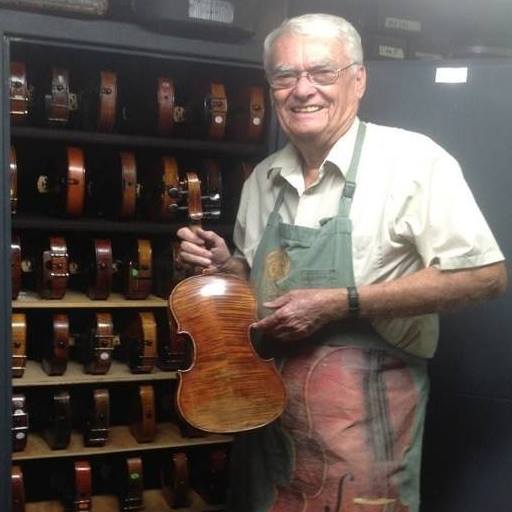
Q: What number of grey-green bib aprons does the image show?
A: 1